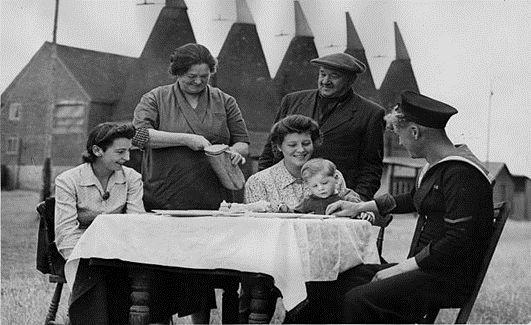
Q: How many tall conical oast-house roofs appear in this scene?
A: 5